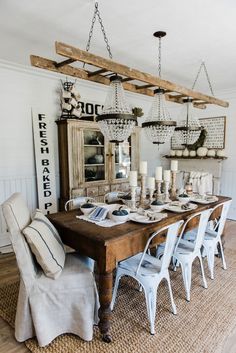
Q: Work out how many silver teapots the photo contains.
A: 0